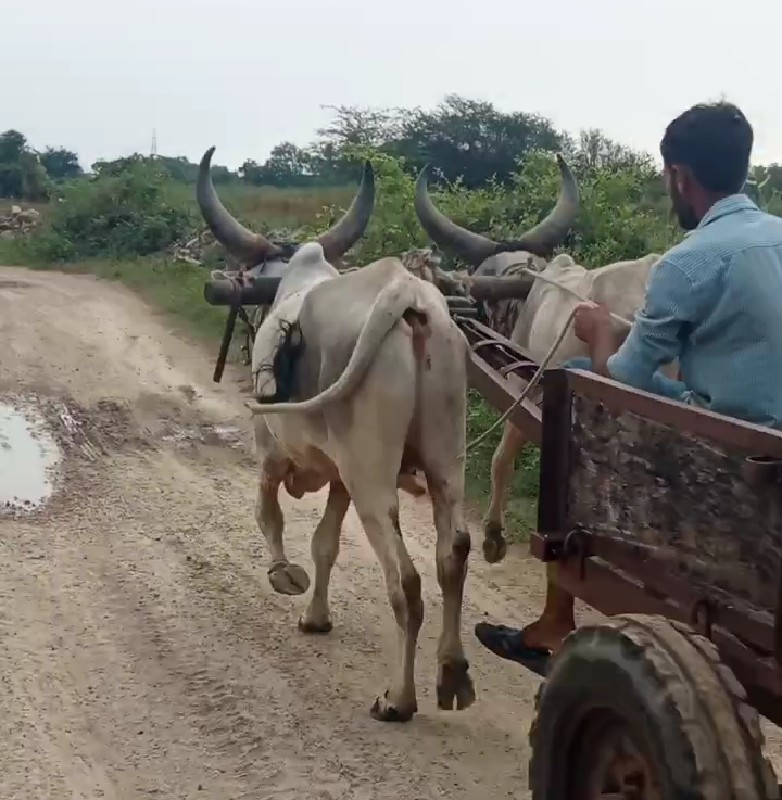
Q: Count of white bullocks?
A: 2